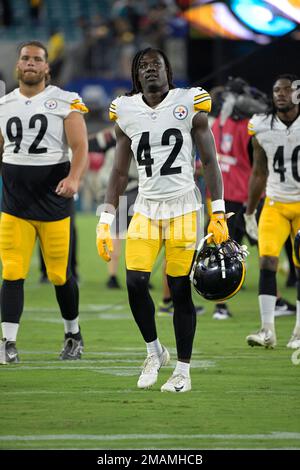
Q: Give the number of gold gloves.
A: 2